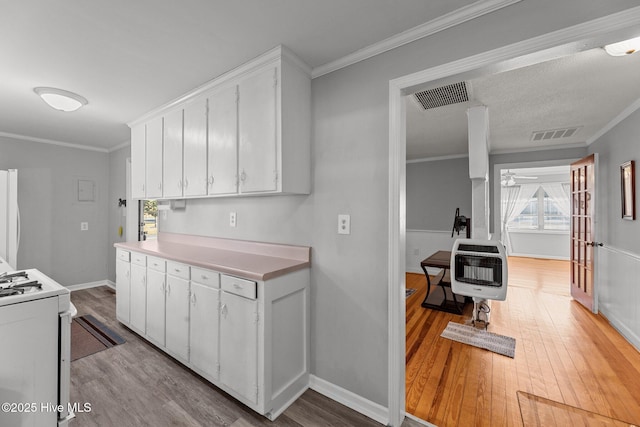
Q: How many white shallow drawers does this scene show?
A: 6